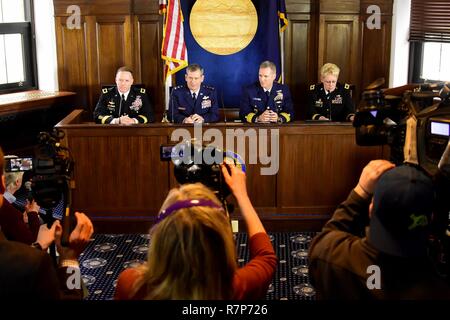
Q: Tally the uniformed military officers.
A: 4